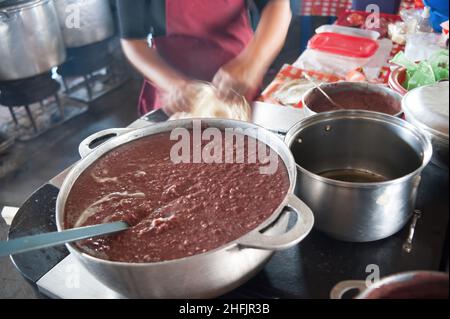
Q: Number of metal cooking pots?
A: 7